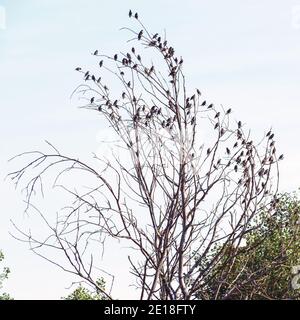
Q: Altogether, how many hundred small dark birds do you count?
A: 1